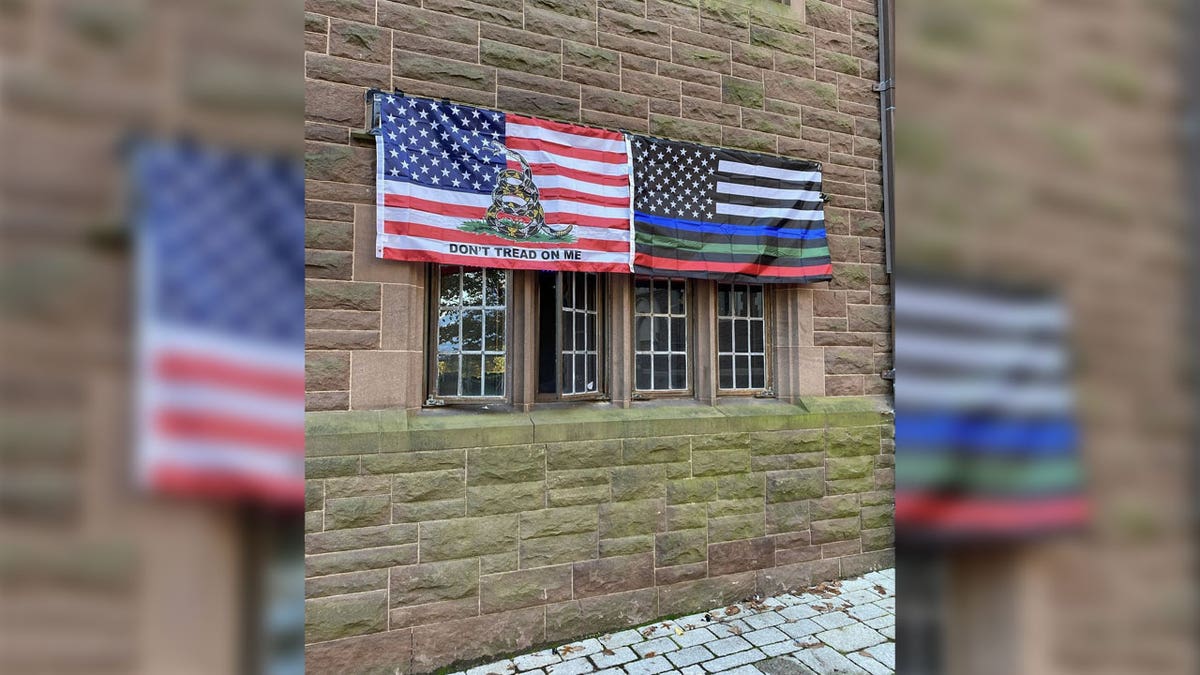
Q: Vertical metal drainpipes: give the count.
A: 1